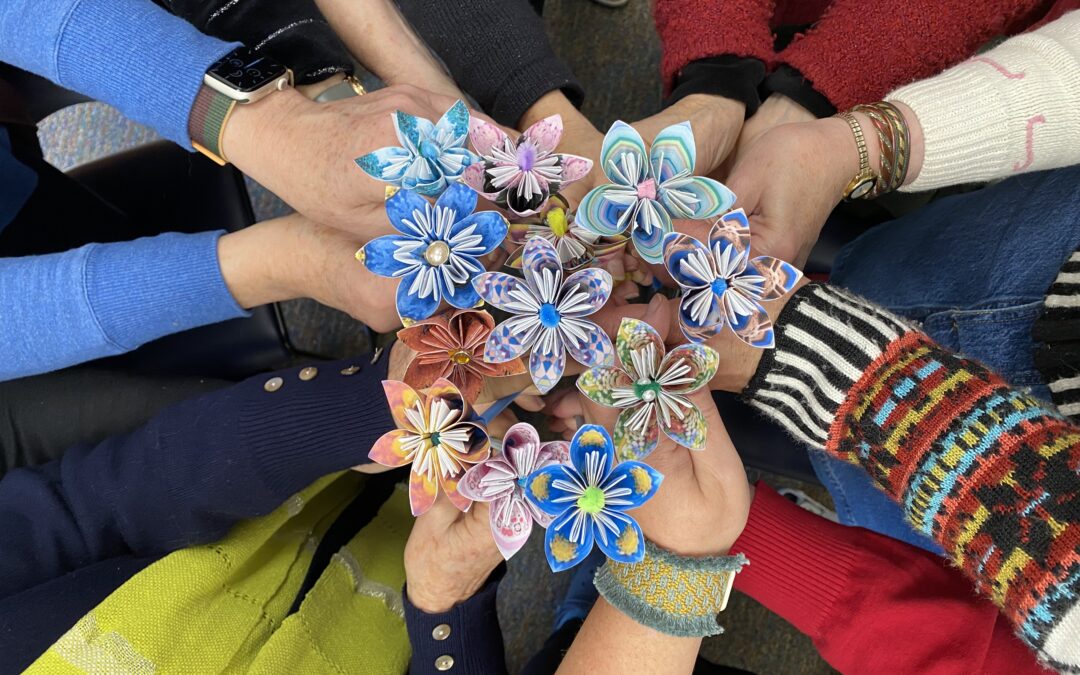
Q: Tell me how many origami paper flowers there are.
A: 12